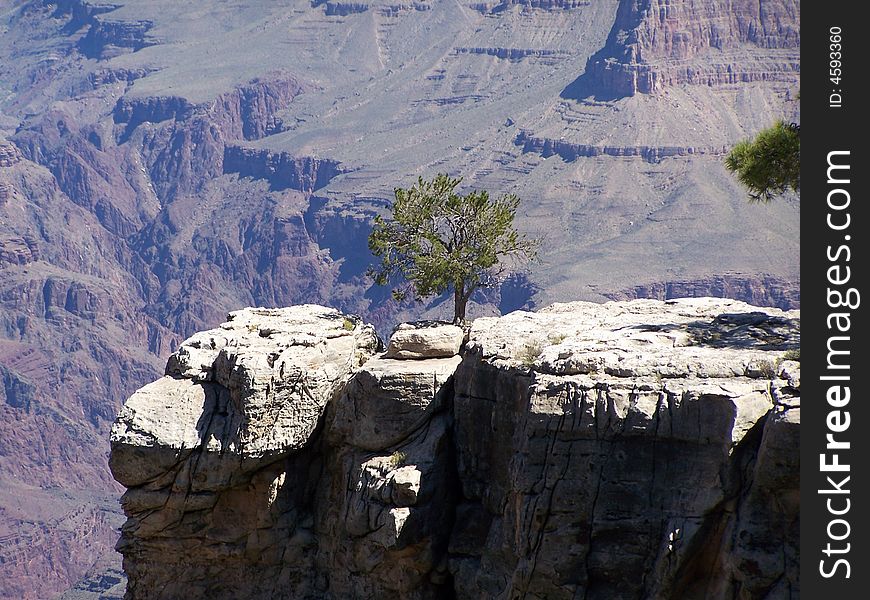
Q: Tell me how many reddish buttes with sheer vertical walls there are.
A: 1